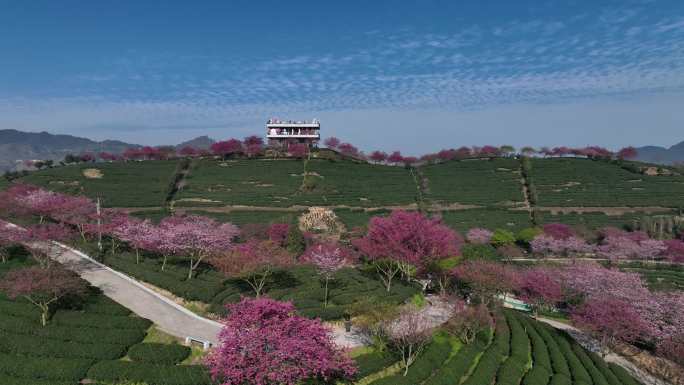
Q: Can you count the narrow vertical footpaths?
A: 4